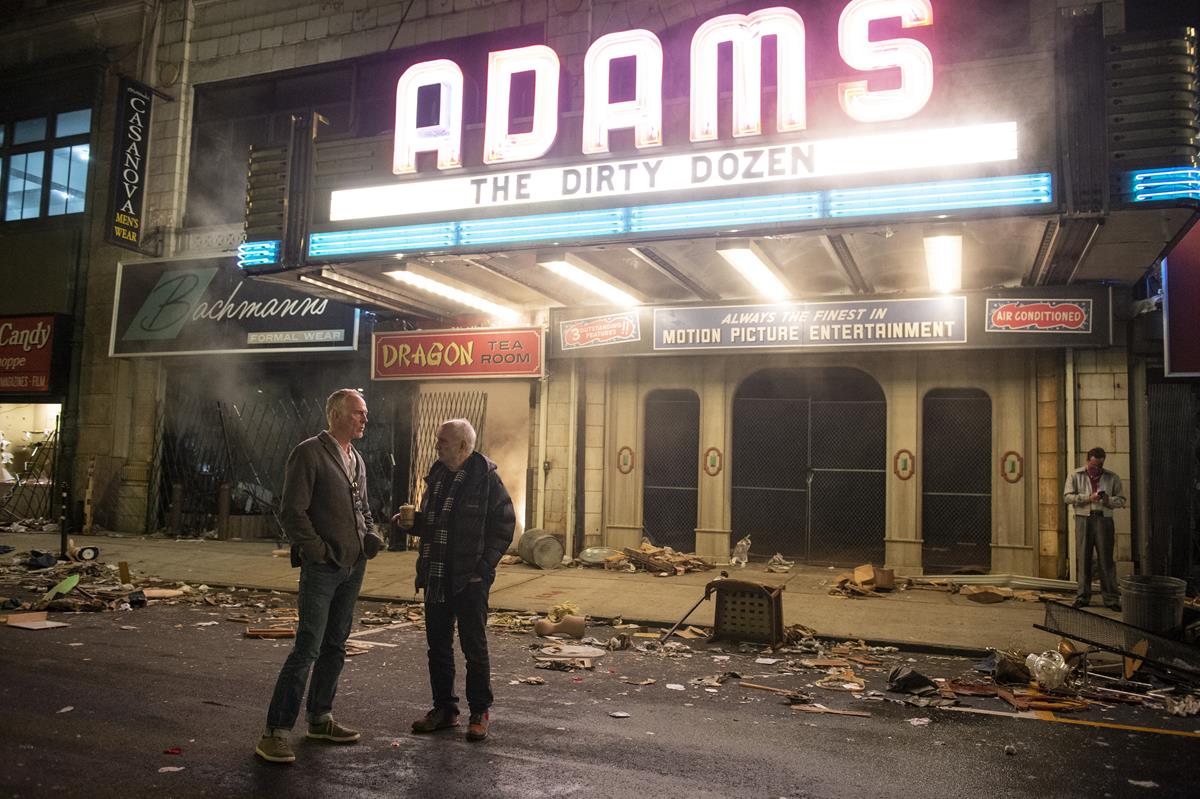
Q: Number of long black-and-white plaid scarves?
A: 1